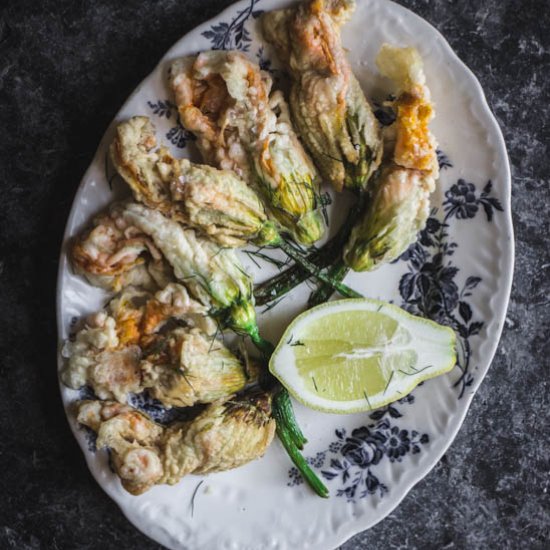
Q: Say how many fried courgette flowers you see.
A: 7